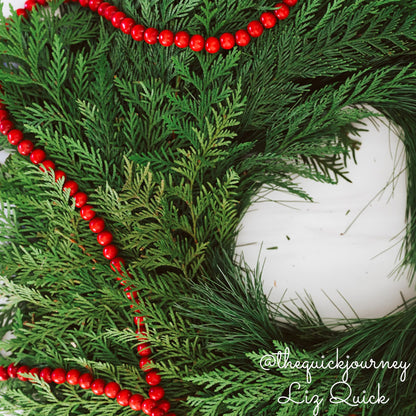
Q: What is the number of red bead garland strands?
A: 3